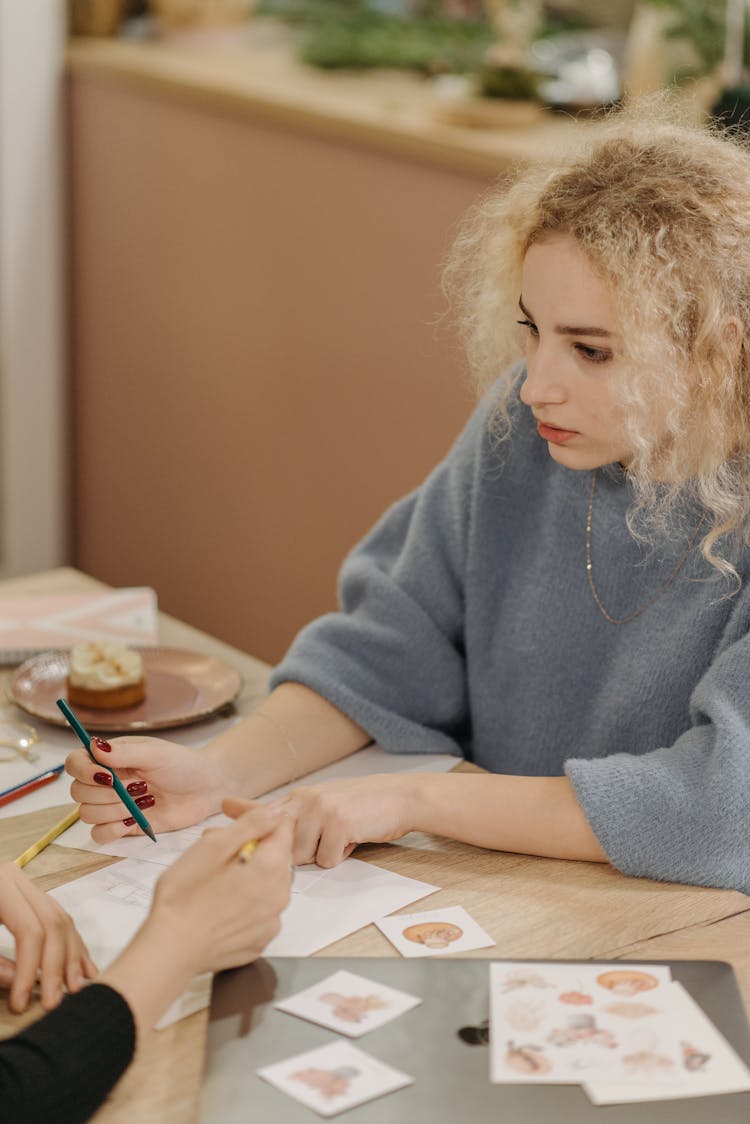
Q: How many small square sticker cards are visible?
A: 3